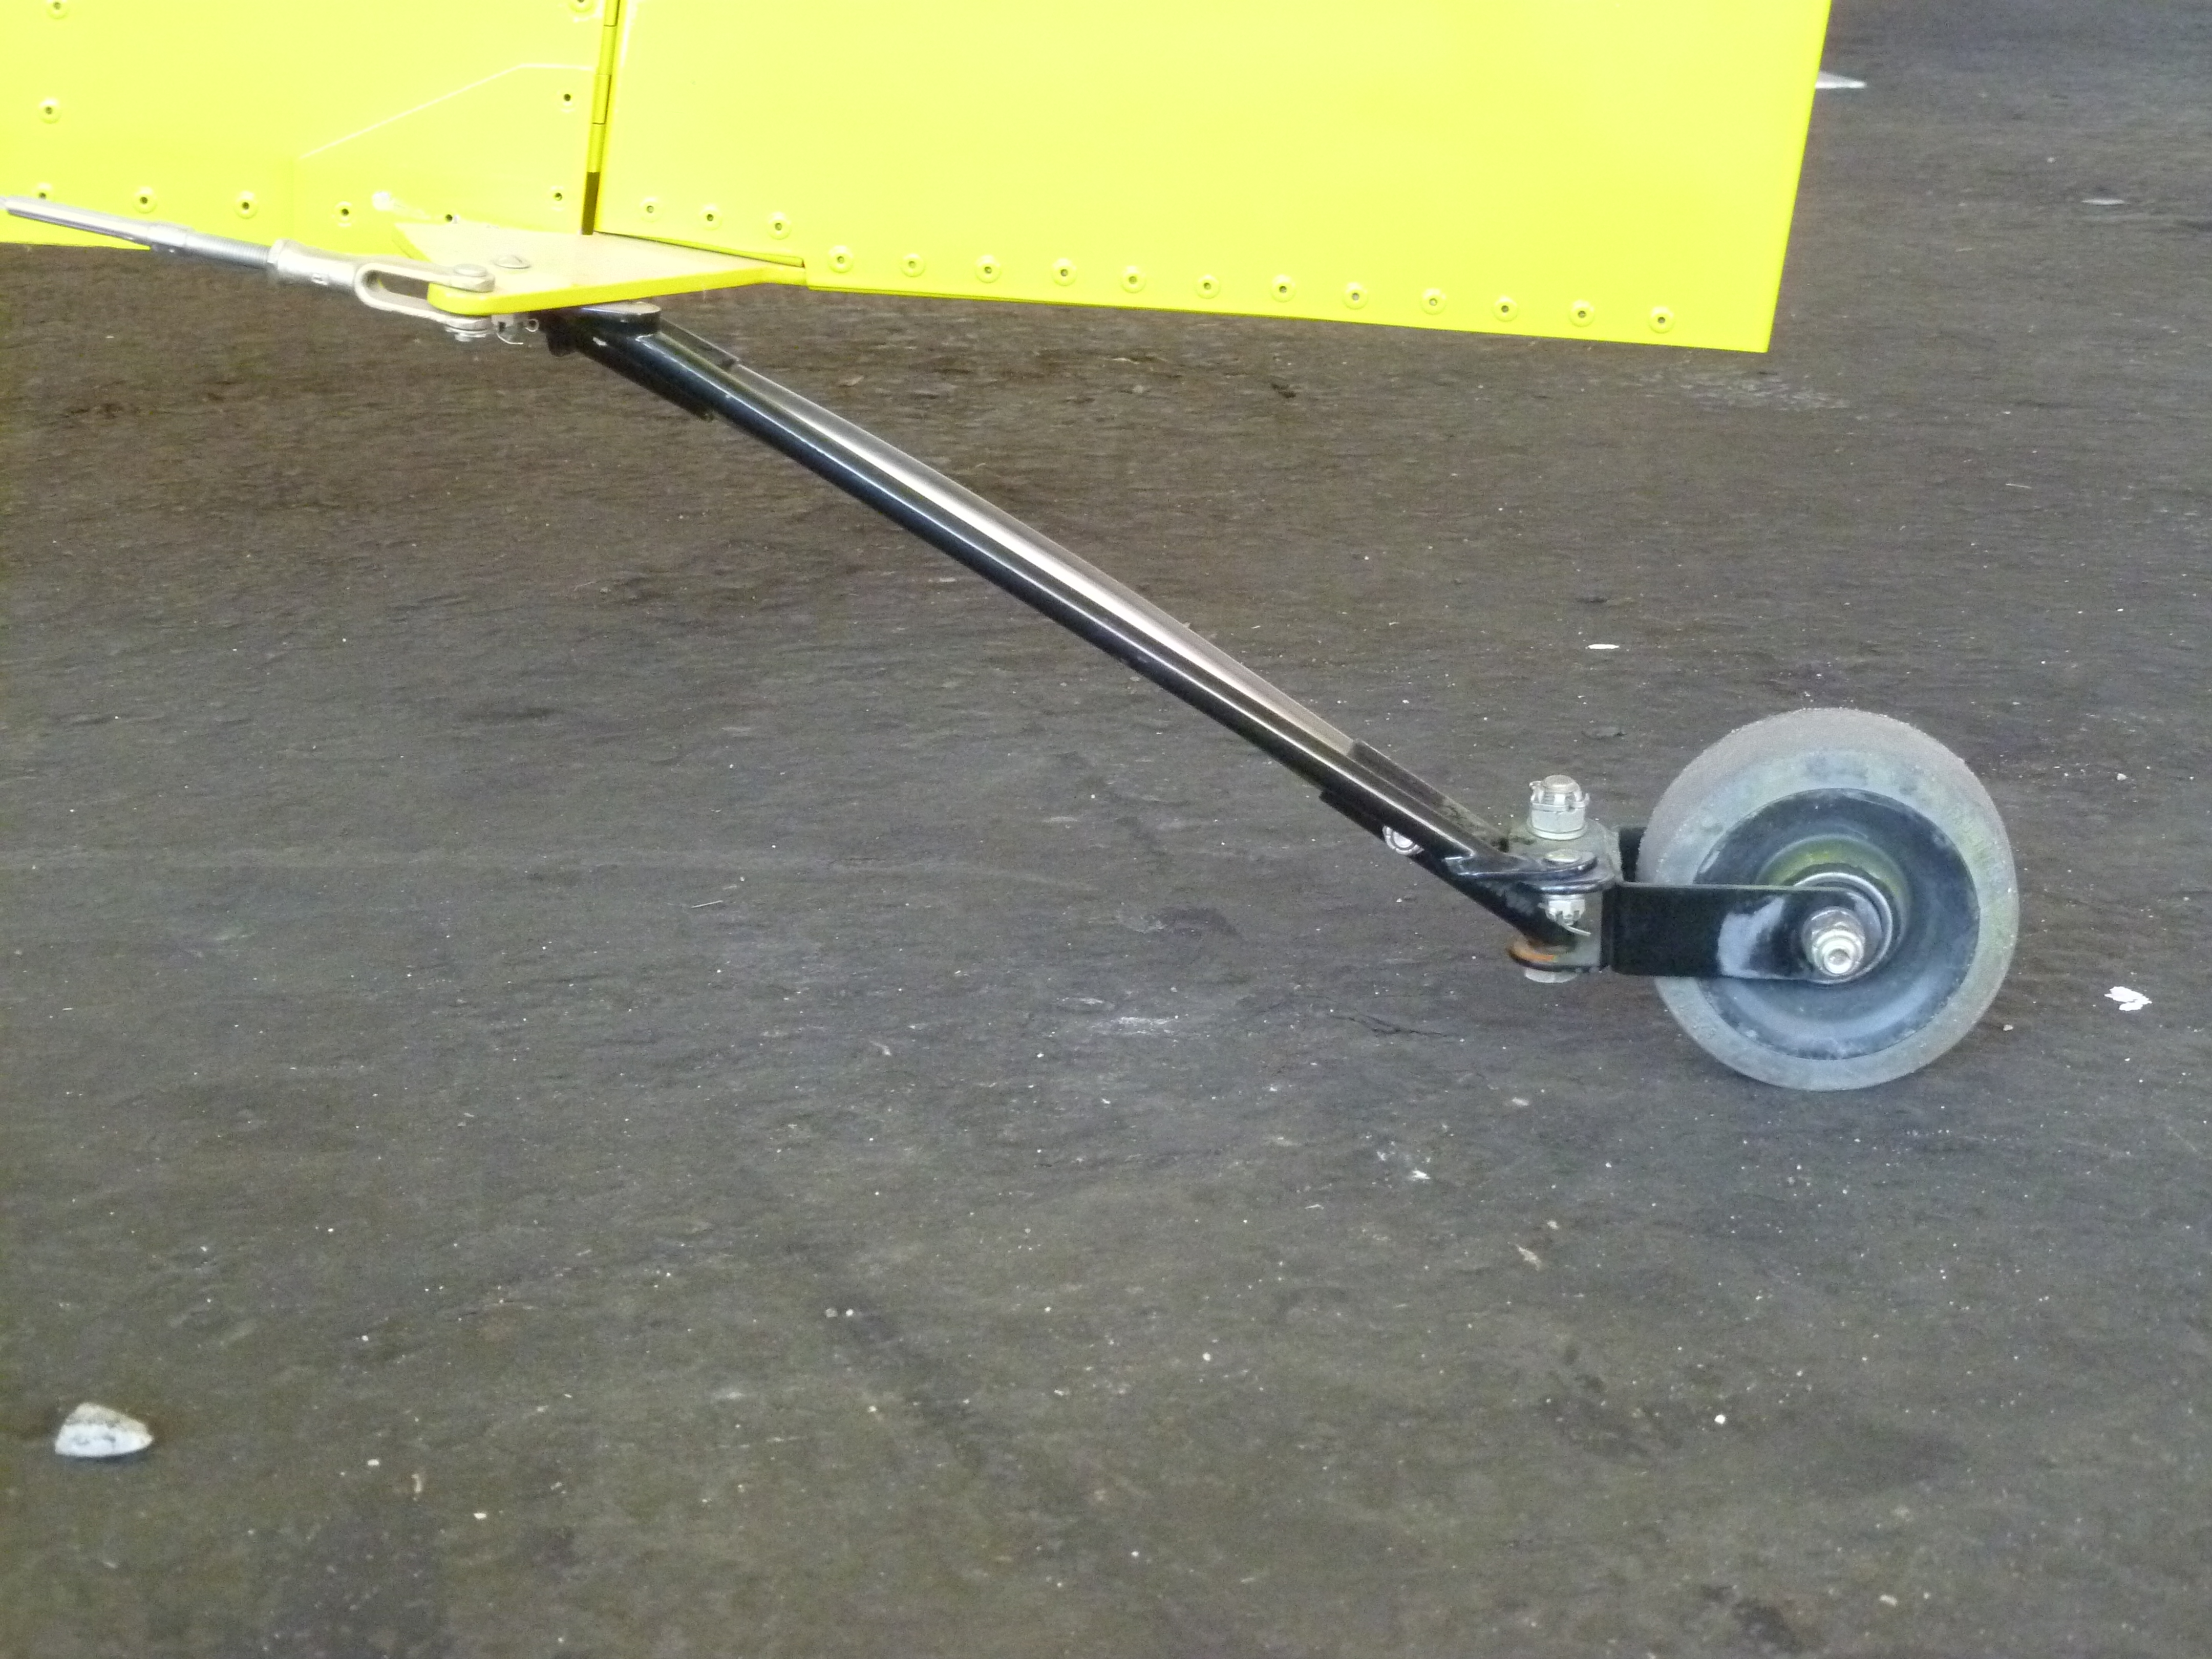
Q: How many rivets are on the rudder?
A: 15